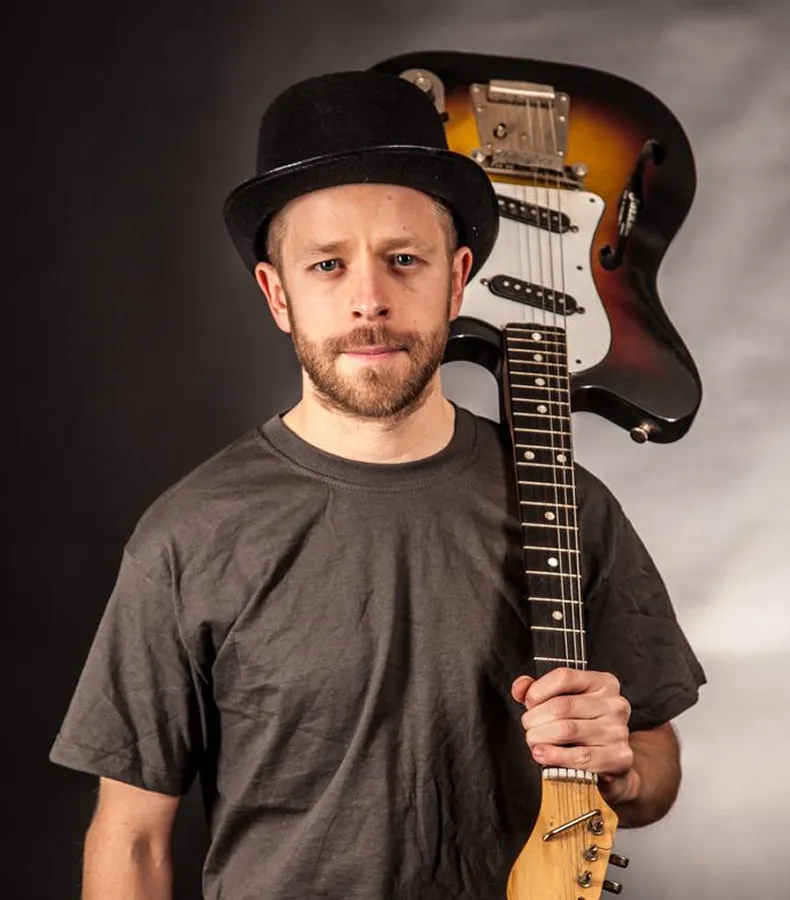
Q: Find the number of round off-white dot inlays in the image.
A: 9